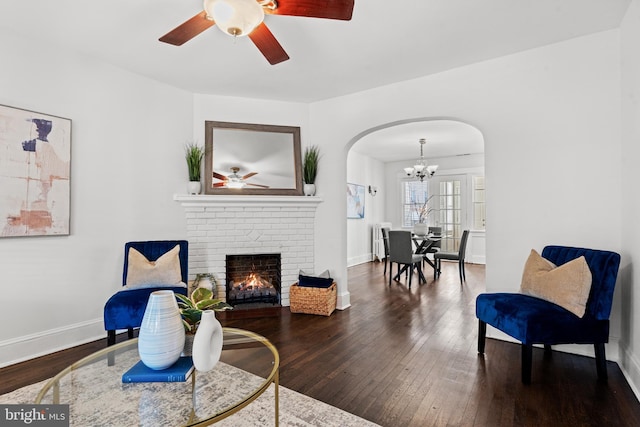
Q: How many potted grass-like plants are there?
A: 2